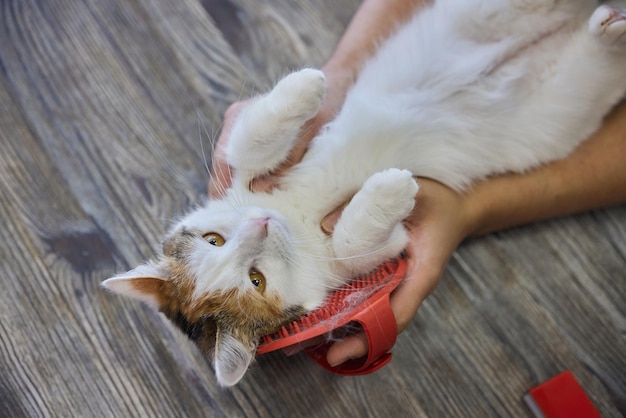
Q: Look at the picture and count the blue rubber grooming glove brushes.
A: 0